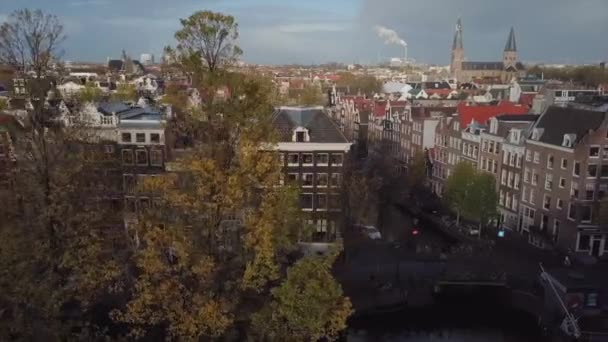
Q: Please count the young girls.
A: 0